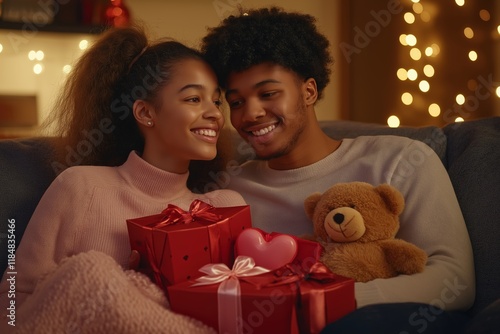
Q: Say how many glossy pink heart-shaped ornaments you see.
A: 1